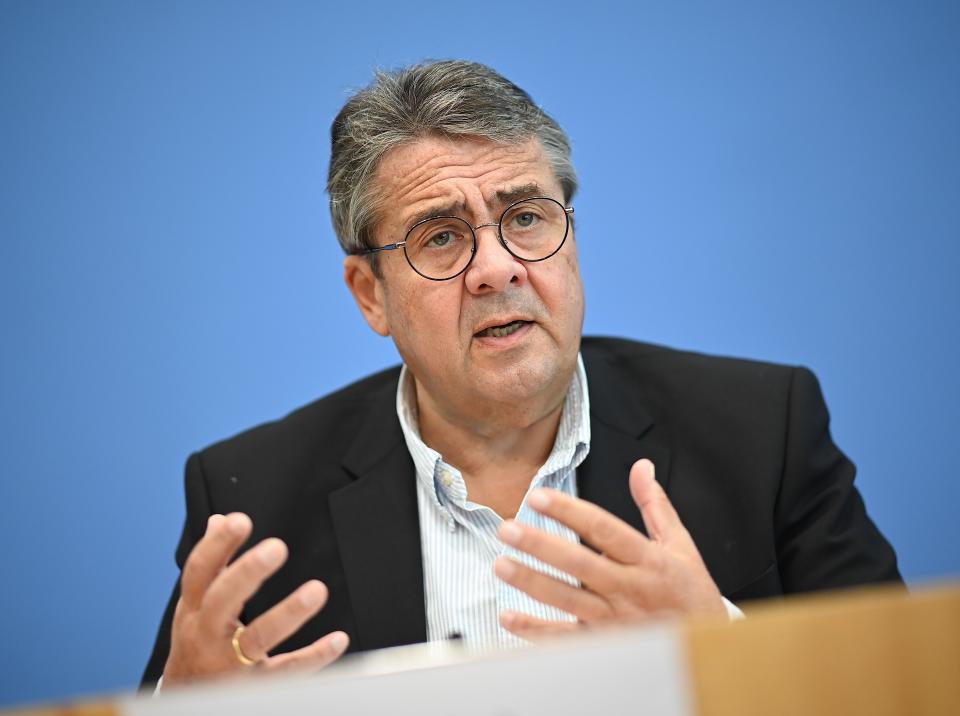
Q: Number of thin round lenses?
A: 2